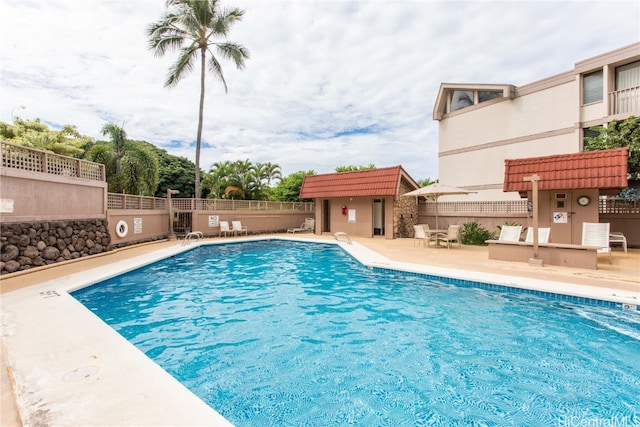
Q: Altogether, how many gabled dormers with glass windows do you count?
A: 1